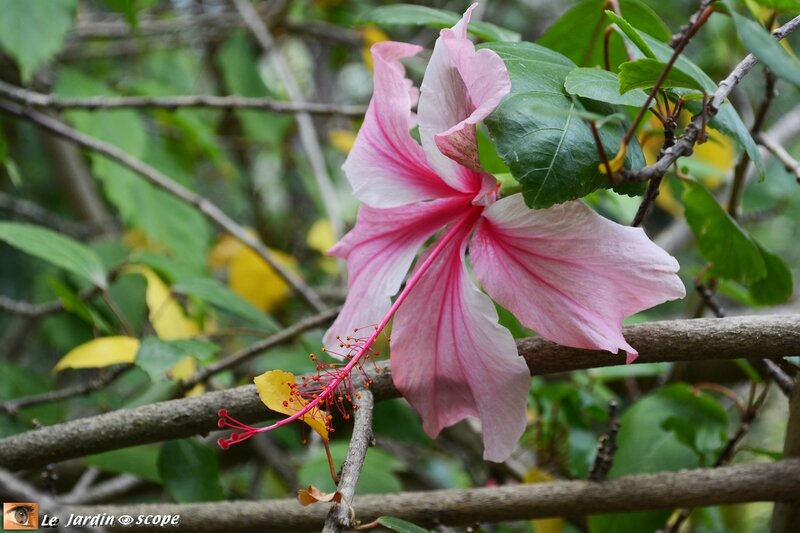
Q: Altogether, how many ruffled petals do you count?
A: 5